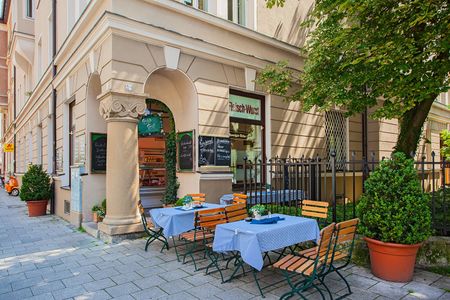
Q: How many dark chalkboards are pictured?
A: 4